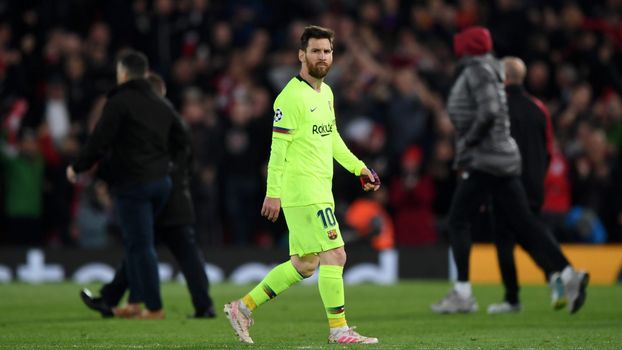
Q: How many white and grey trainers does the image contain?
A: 4